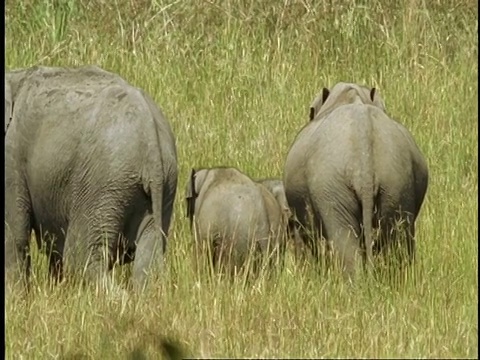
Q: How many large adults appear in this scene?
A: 2